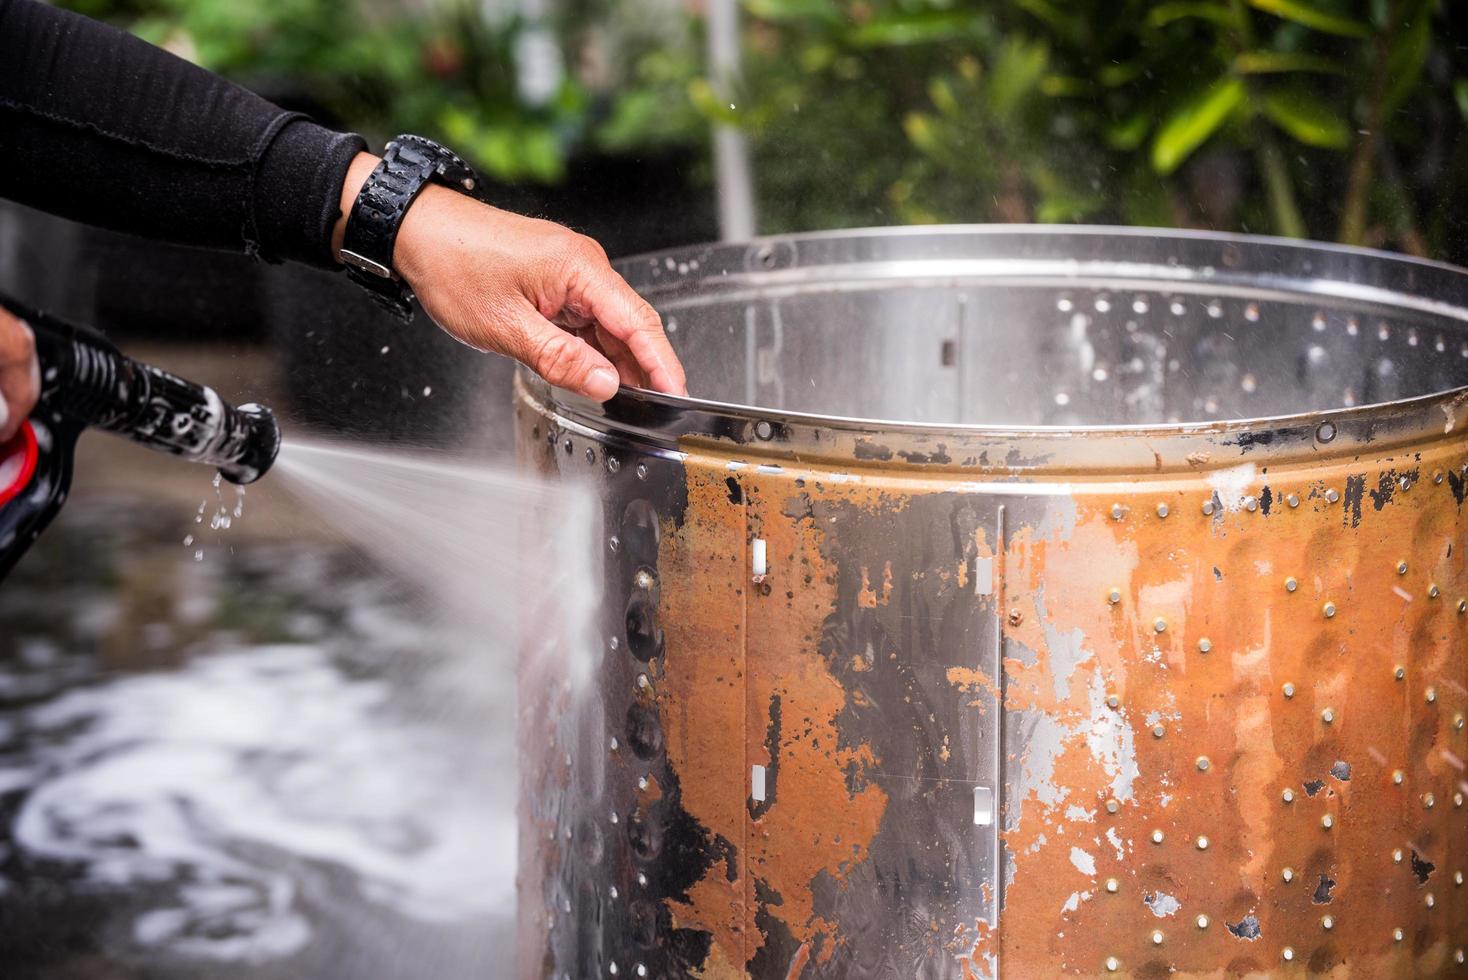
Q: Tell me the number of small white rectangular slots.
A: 4